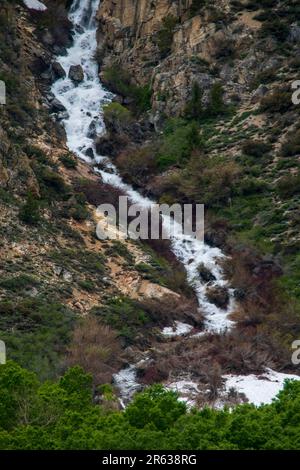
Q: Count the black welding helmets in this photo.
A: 0